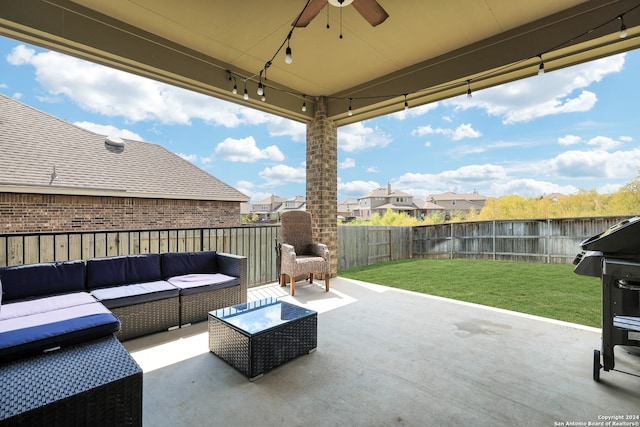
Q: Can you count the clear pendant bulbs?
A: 11